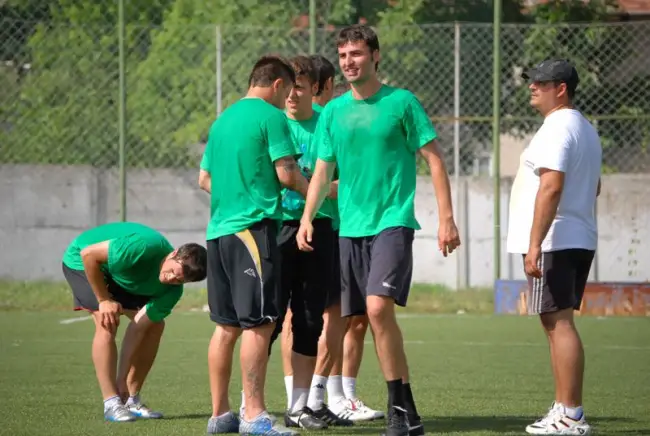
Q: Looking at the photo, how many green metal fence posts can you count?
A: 3